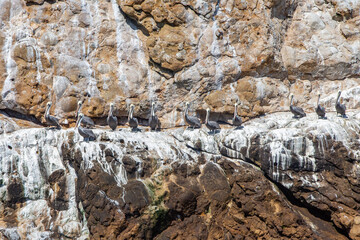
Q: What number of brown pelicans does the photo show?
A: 12